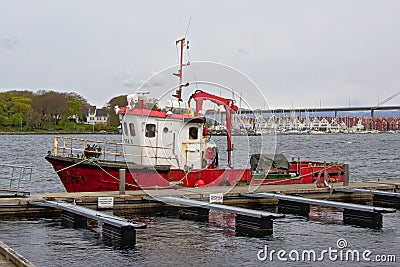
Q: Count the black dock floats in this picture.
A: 7